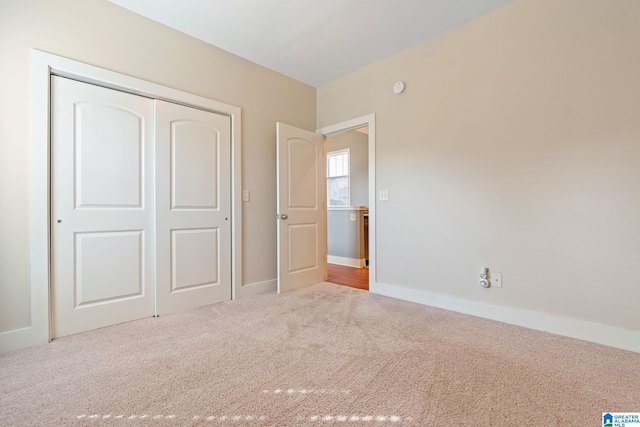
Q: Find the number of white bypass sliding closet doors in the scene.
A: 2